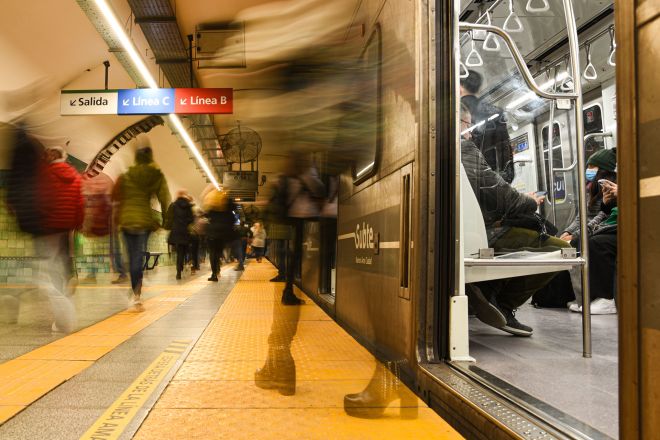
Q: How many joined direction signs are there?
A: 3